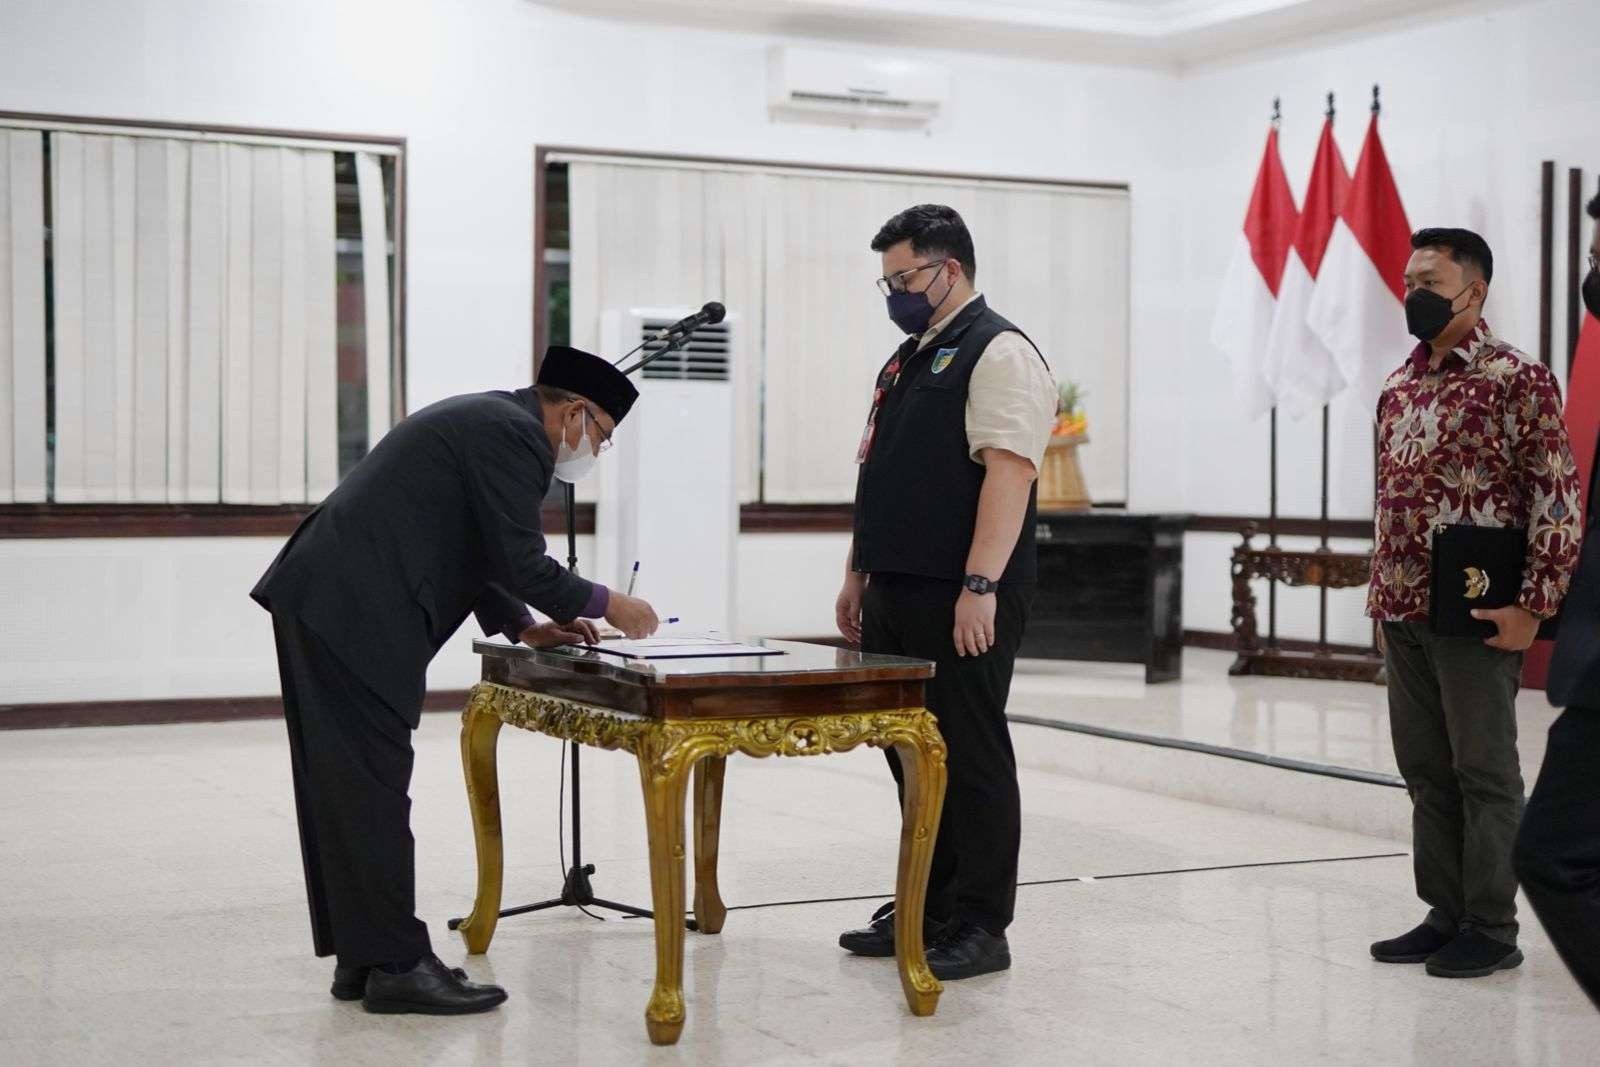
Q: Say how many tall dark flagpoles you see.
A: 3